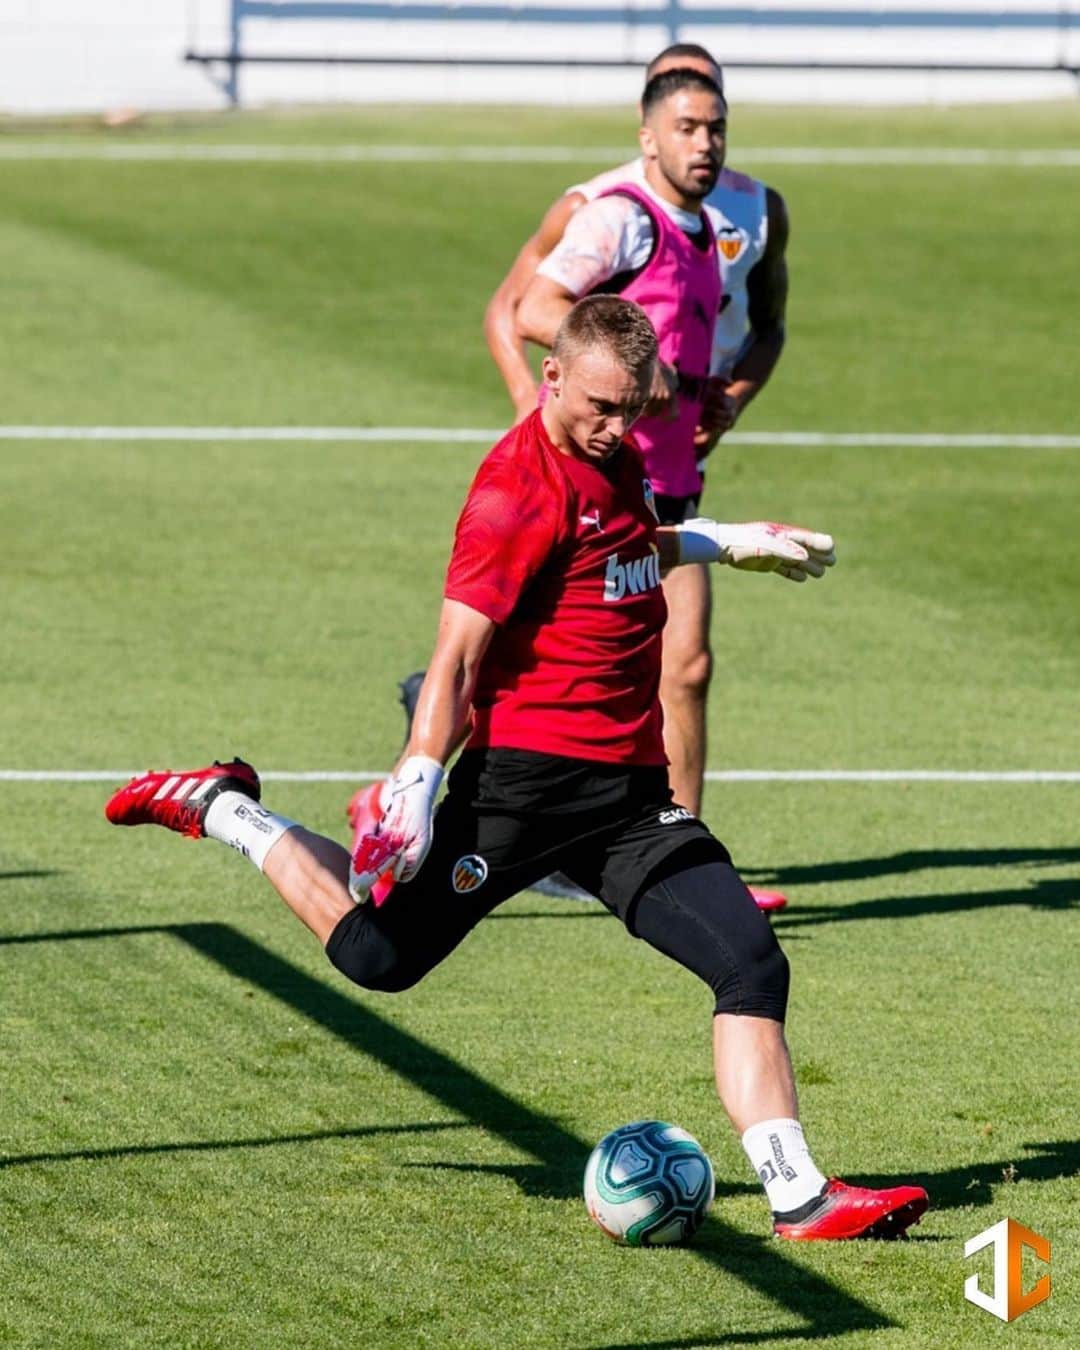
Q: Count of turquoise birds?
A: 0